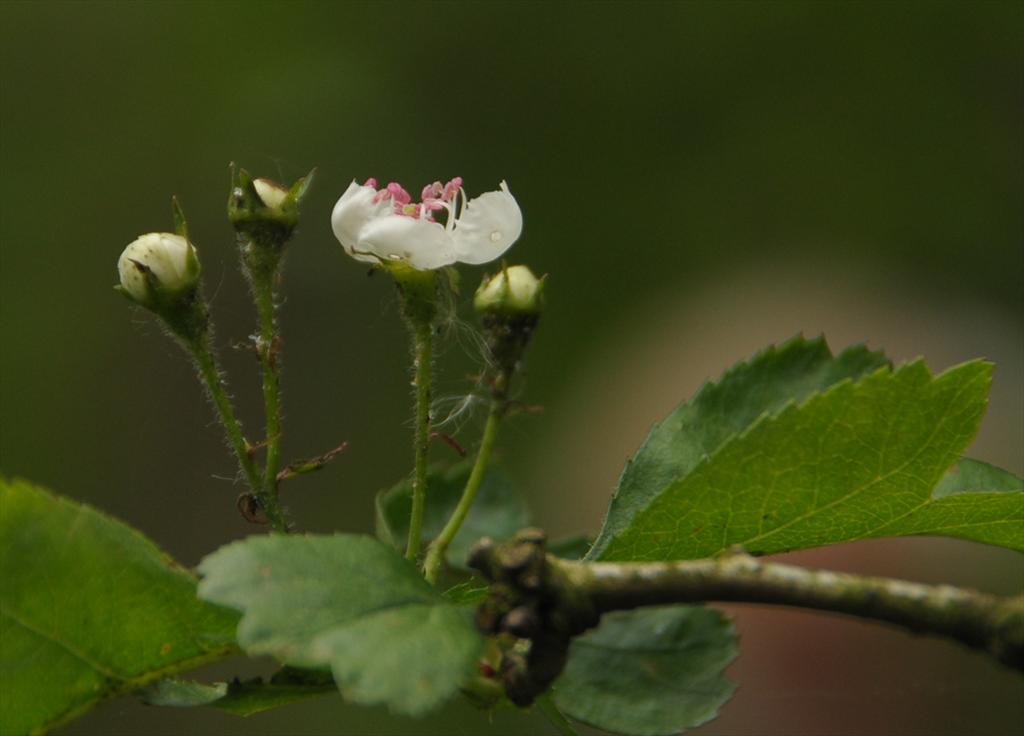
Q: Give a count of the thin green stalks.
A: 4